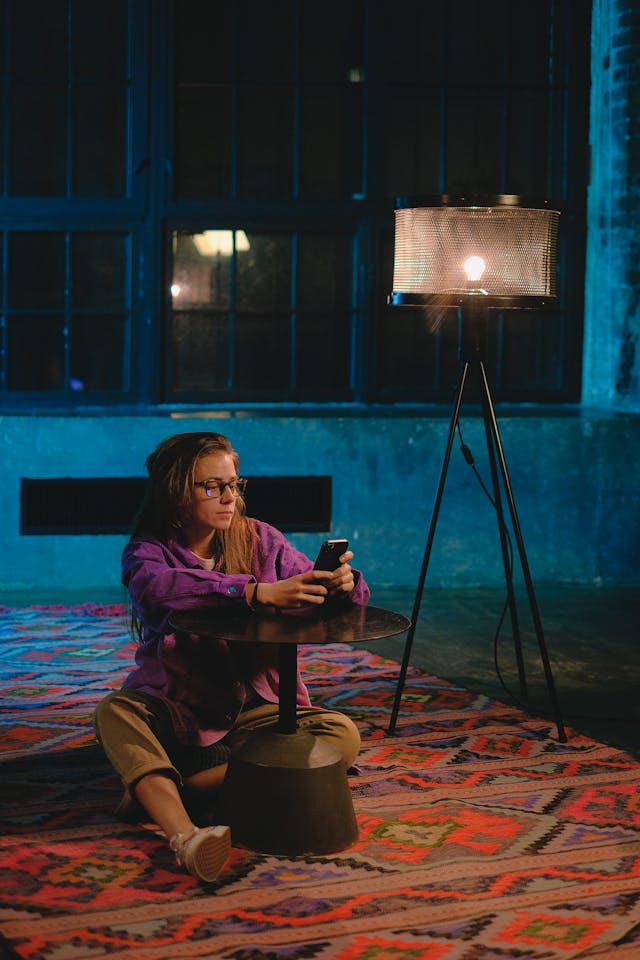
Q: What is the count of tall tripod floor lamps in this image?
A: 1